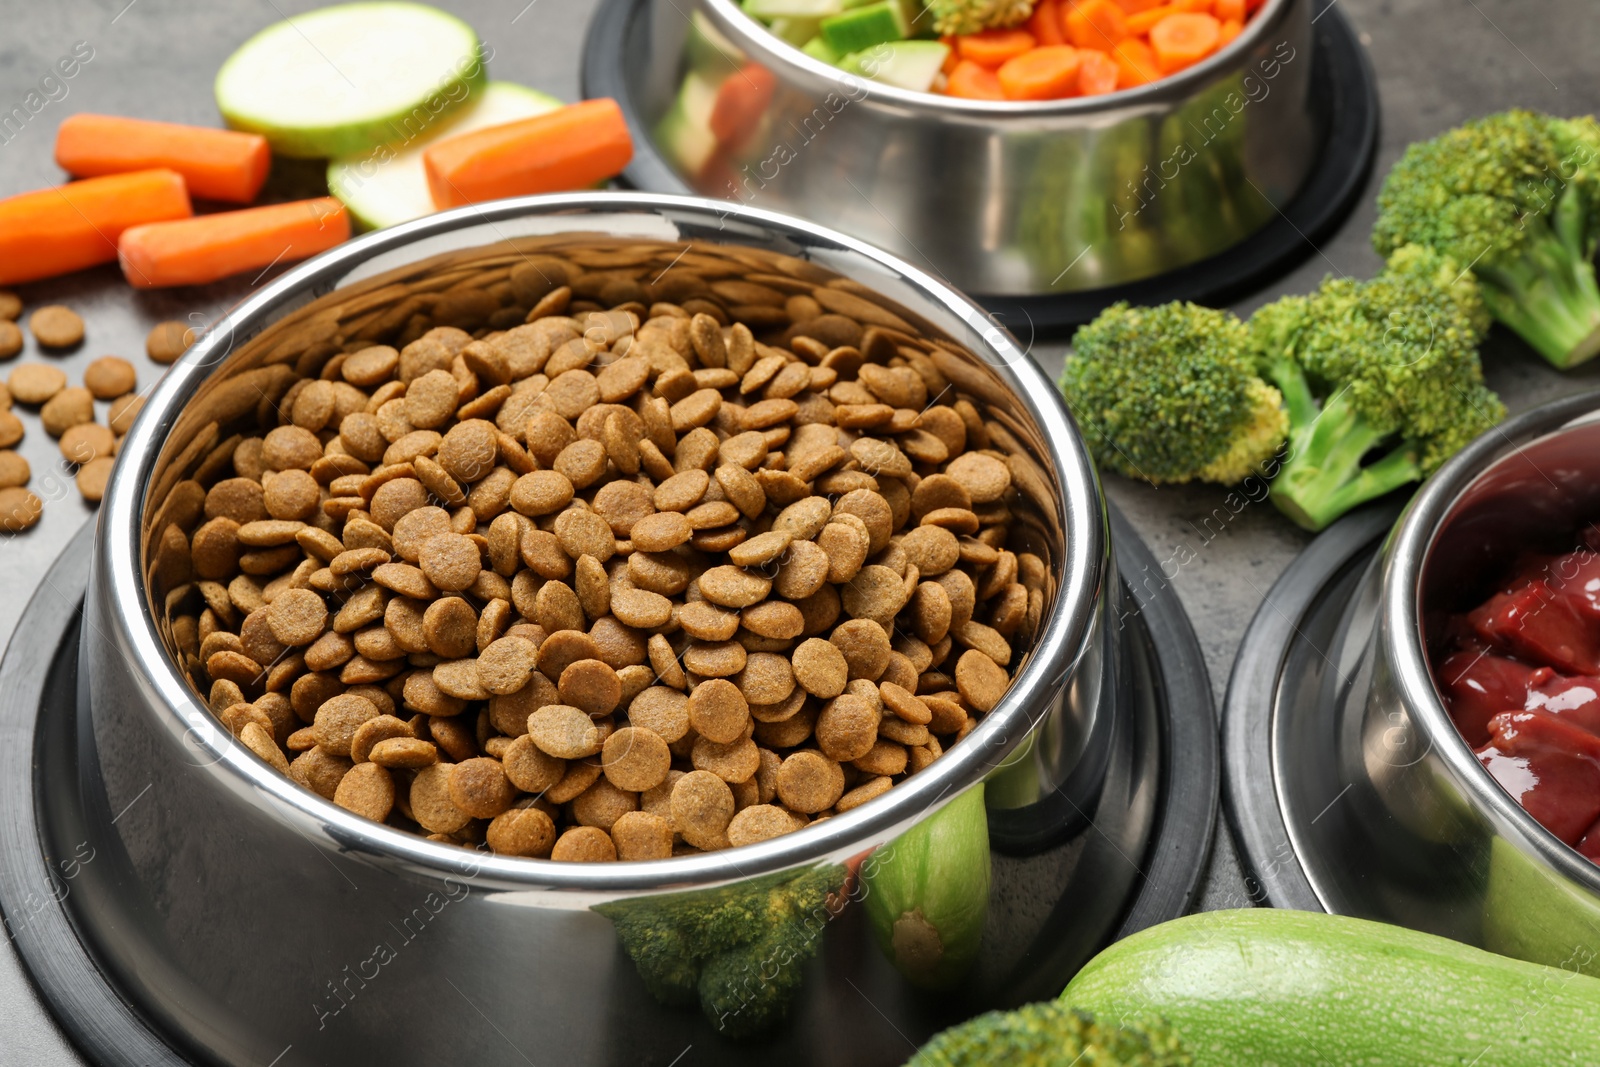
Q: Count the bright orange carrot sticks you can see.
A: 4